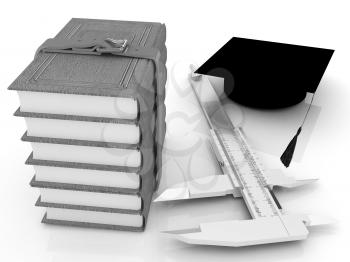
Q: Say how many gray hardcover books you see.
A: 6